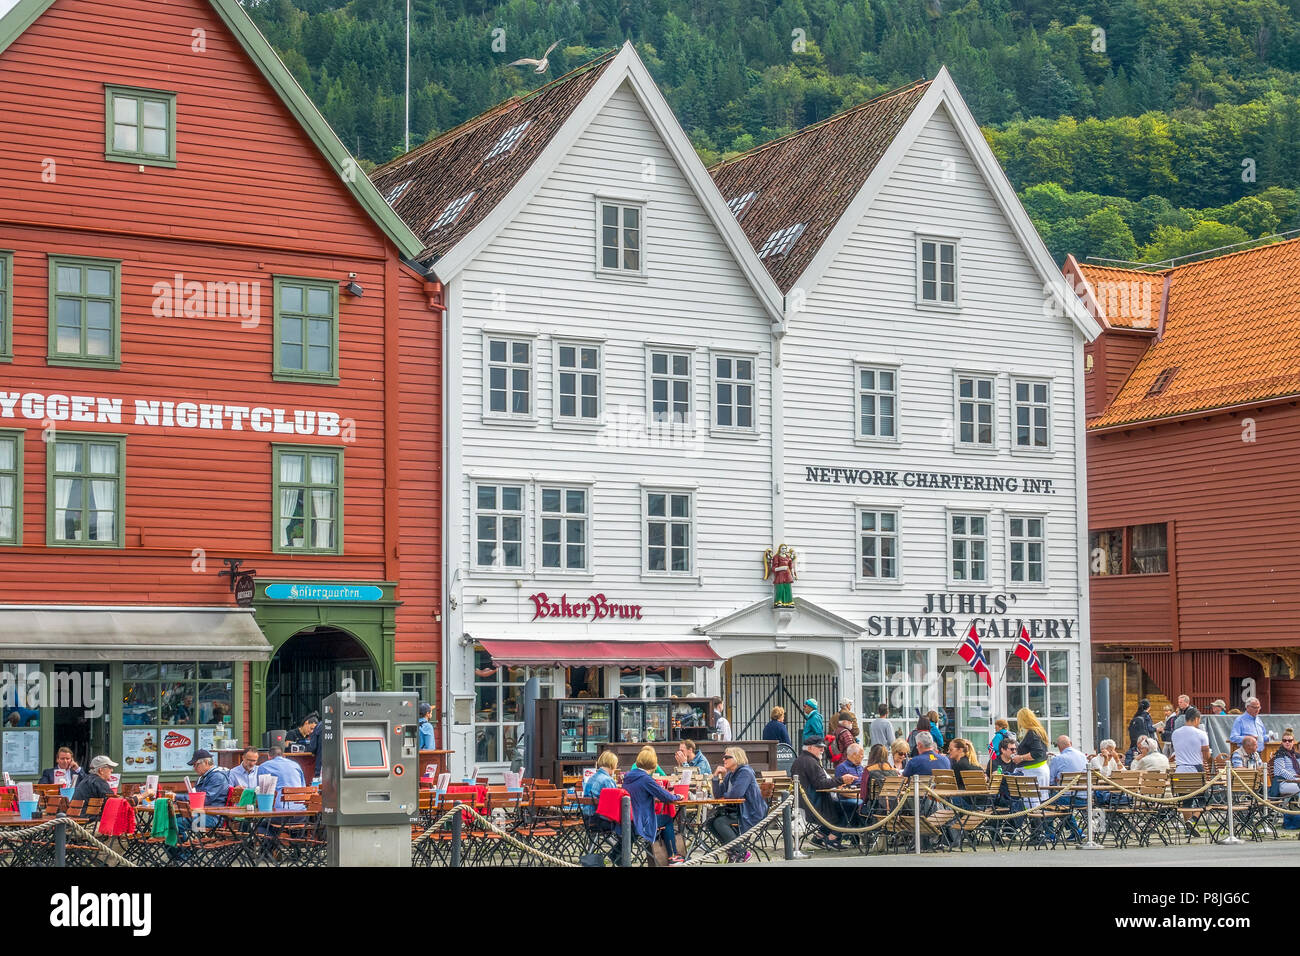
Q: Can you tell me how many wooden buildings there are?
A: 4